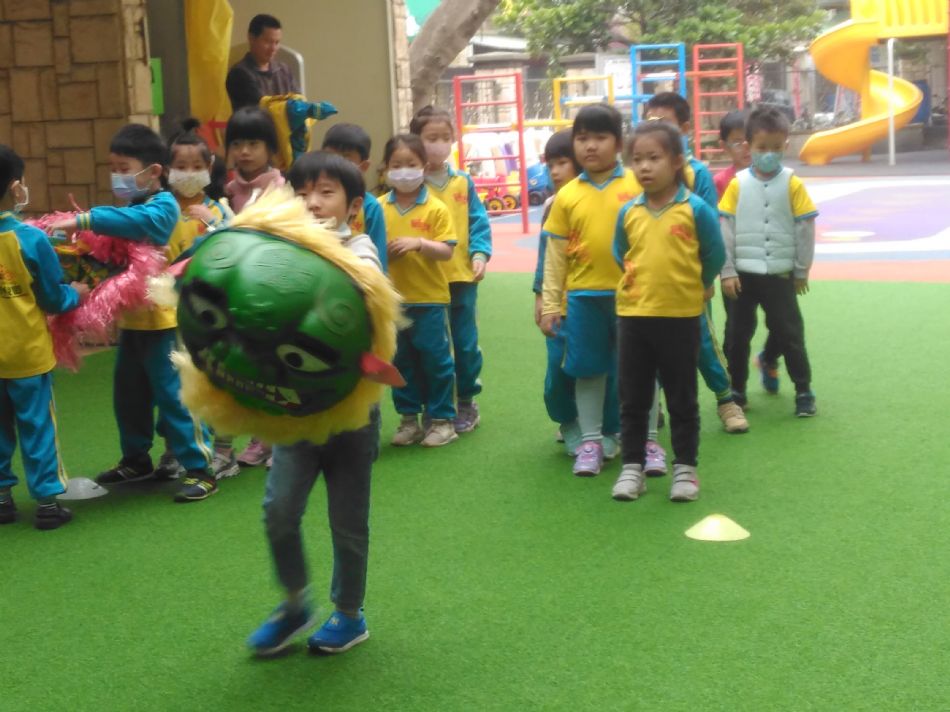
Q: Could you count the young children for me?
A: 14